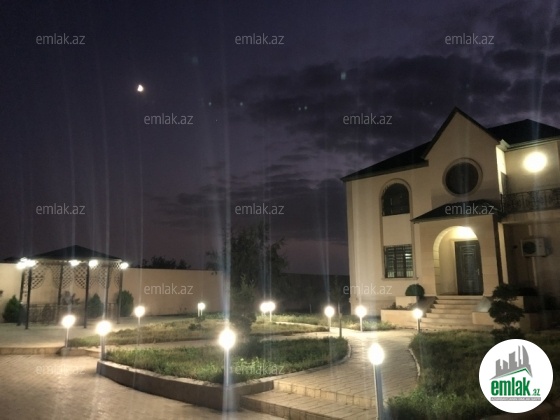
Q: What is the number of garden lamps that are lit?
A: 11